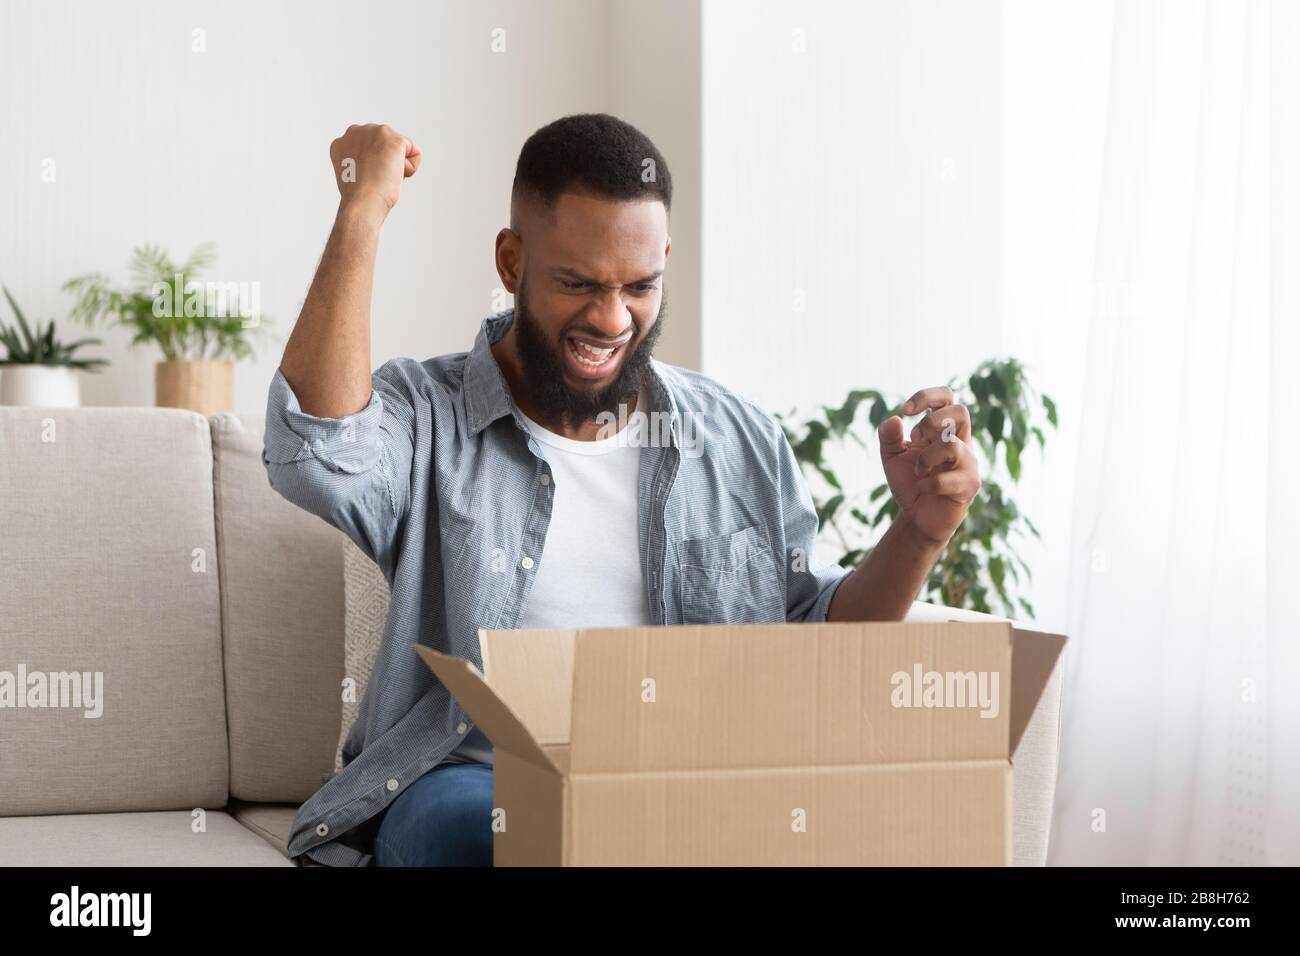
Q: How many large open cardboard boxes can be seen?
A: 1